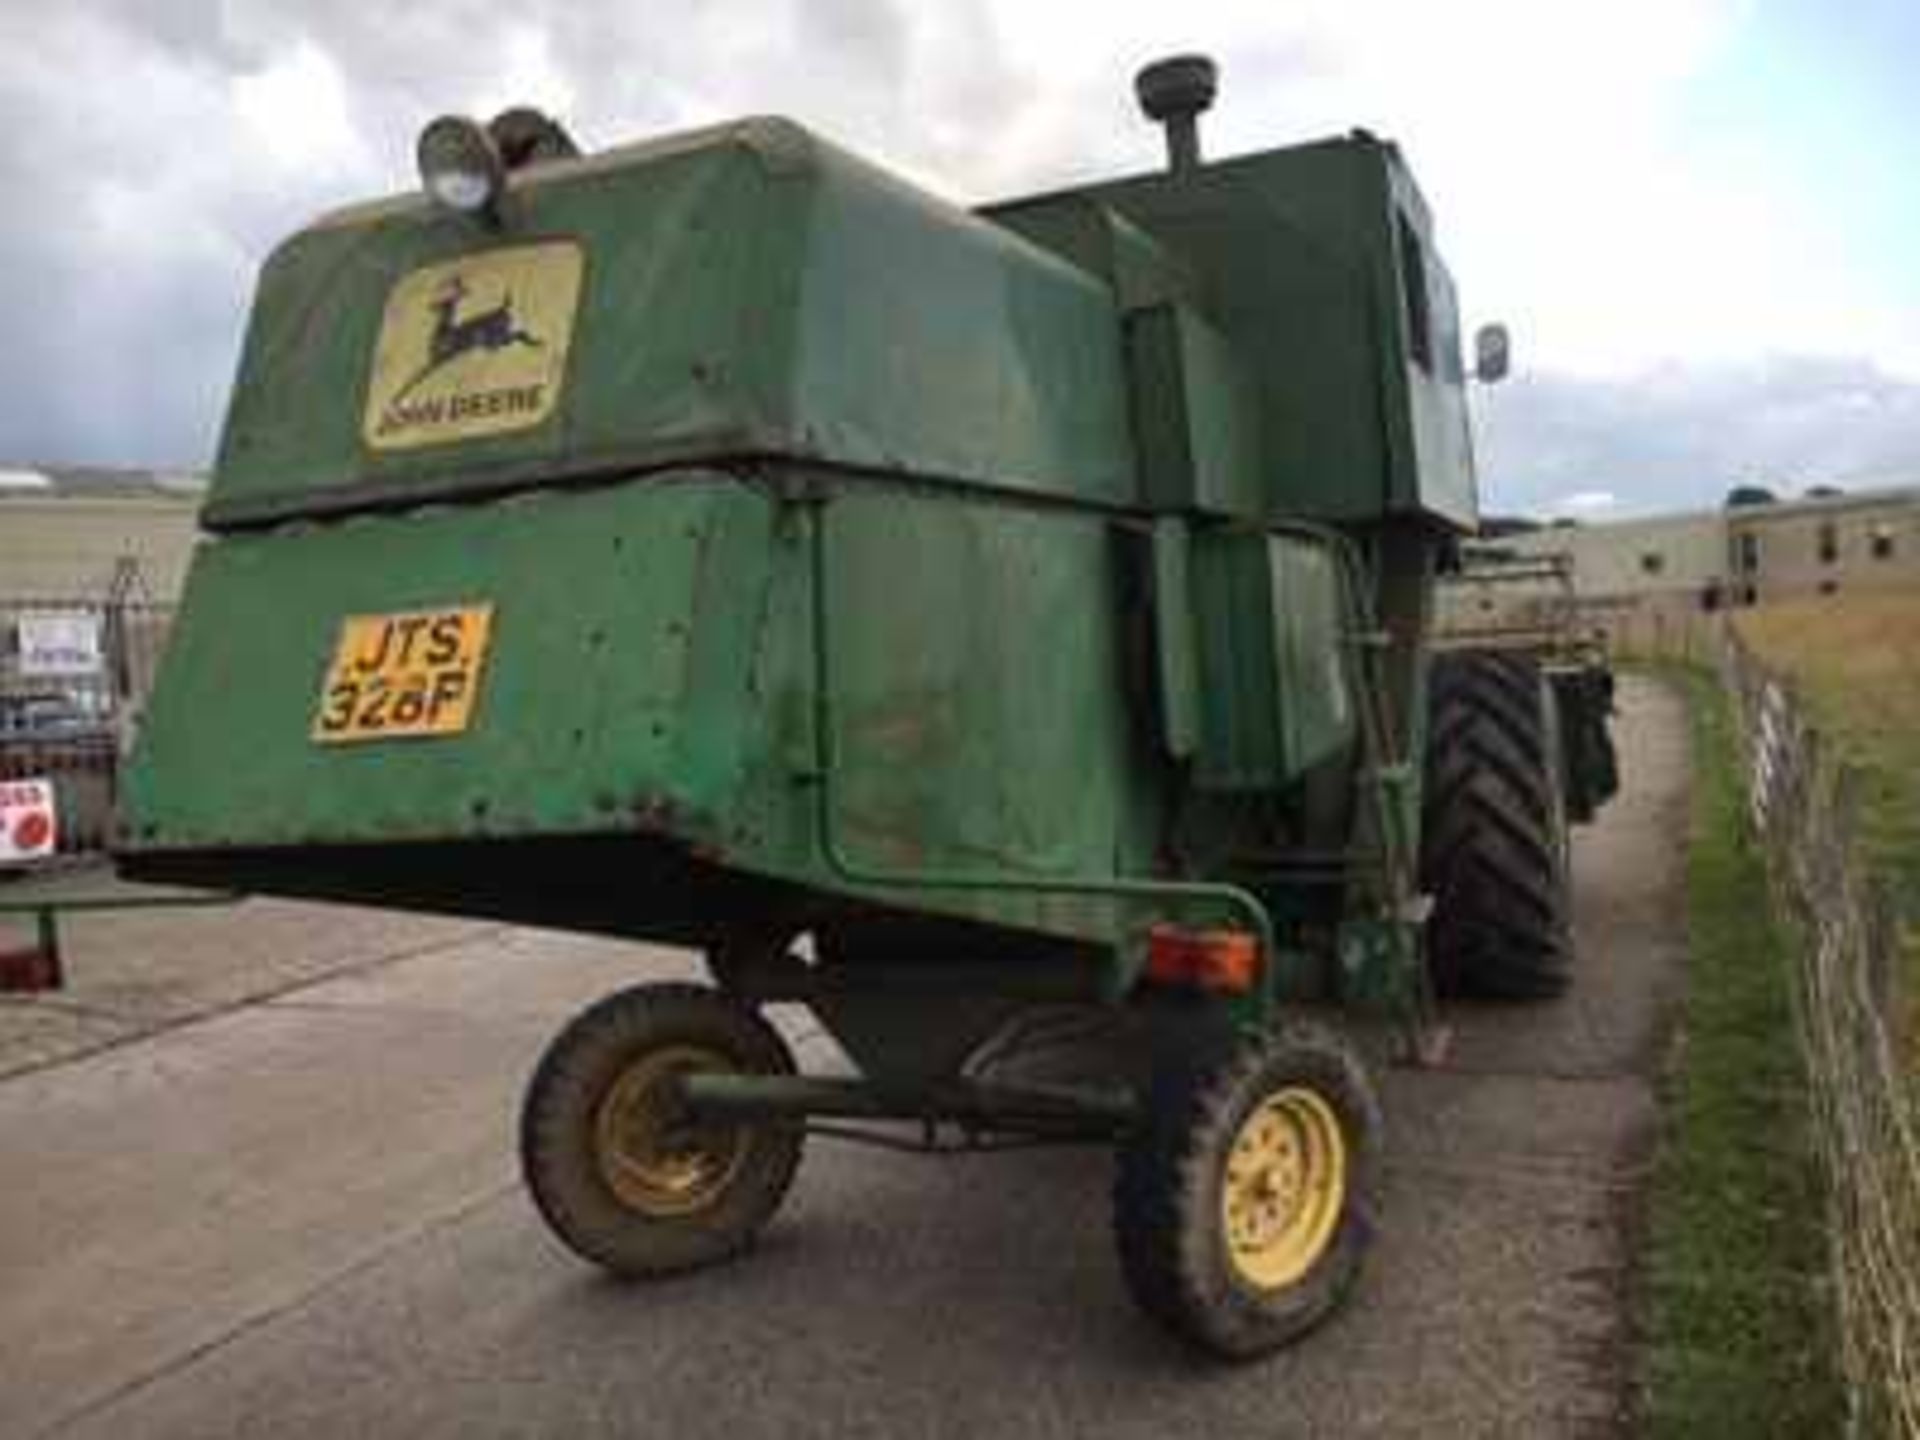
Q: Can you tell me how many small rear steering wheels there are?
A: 2